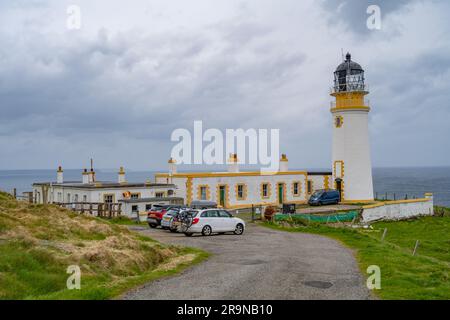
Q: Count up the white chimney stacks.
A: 7